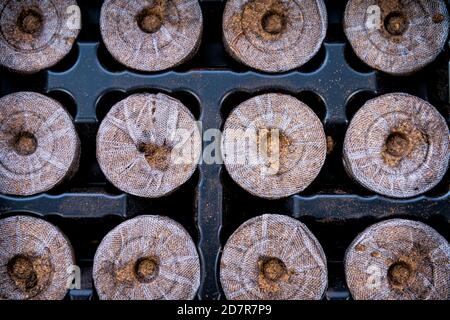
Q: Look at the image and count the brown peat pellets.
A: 12